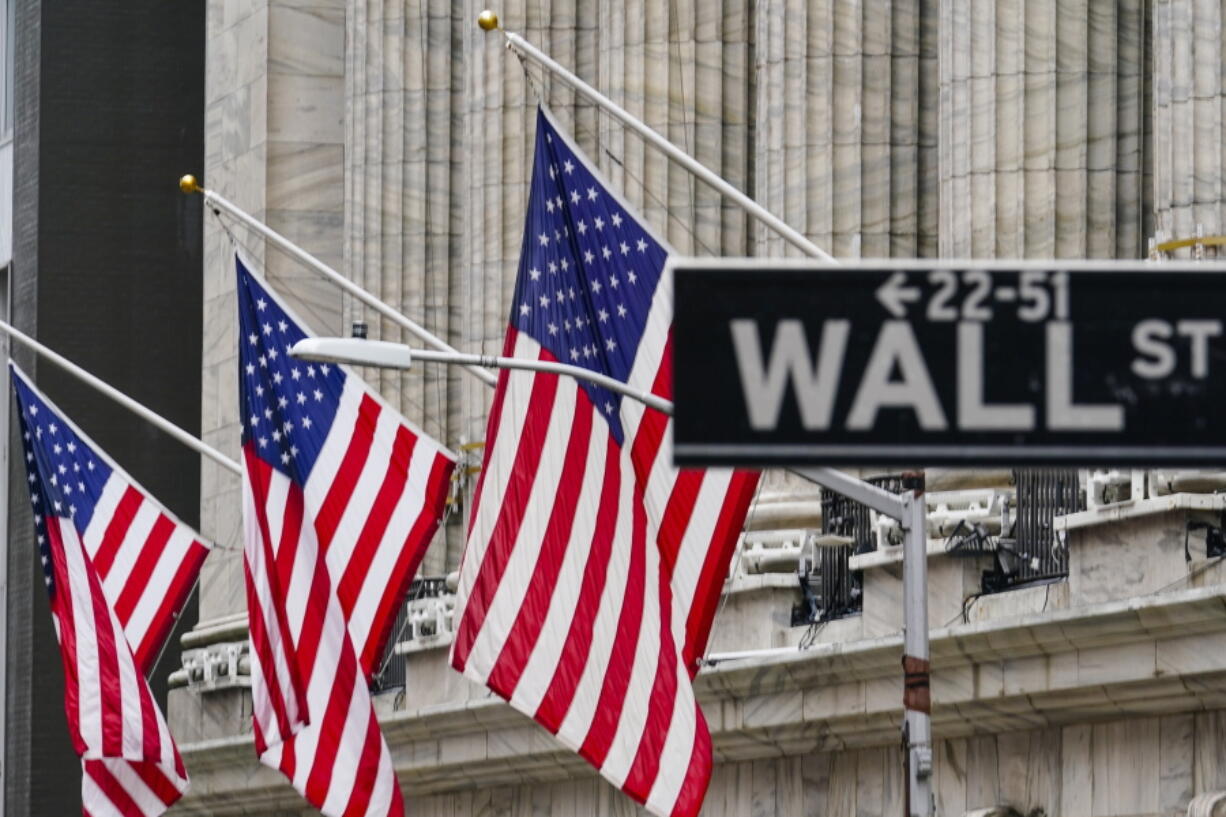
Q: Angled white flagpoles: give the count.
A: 3